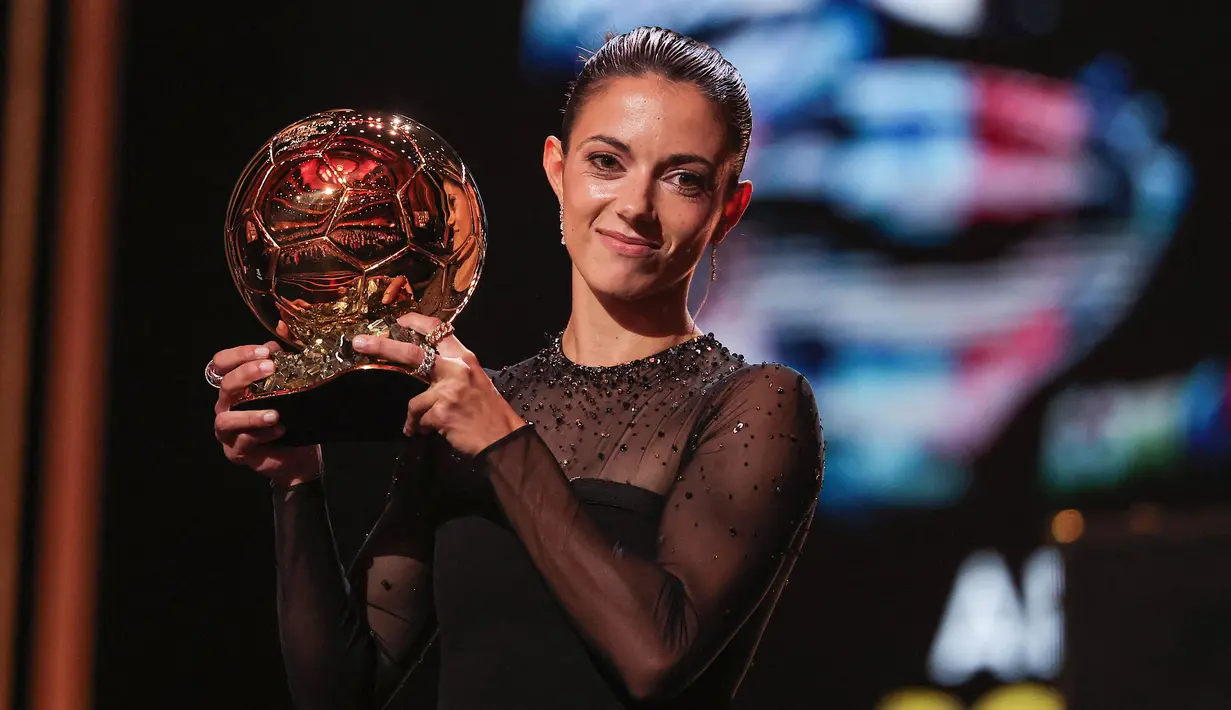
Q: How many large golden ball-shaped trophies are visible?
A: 1